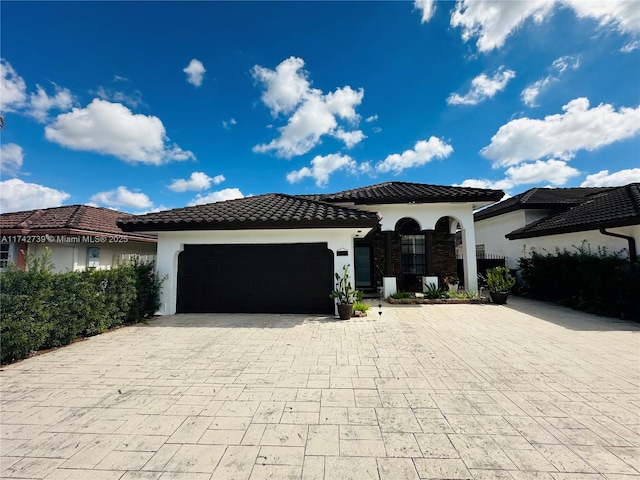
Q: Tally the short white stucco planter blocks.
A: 2